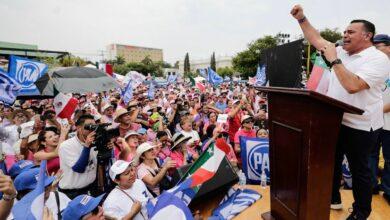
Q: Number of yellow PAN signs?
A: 0